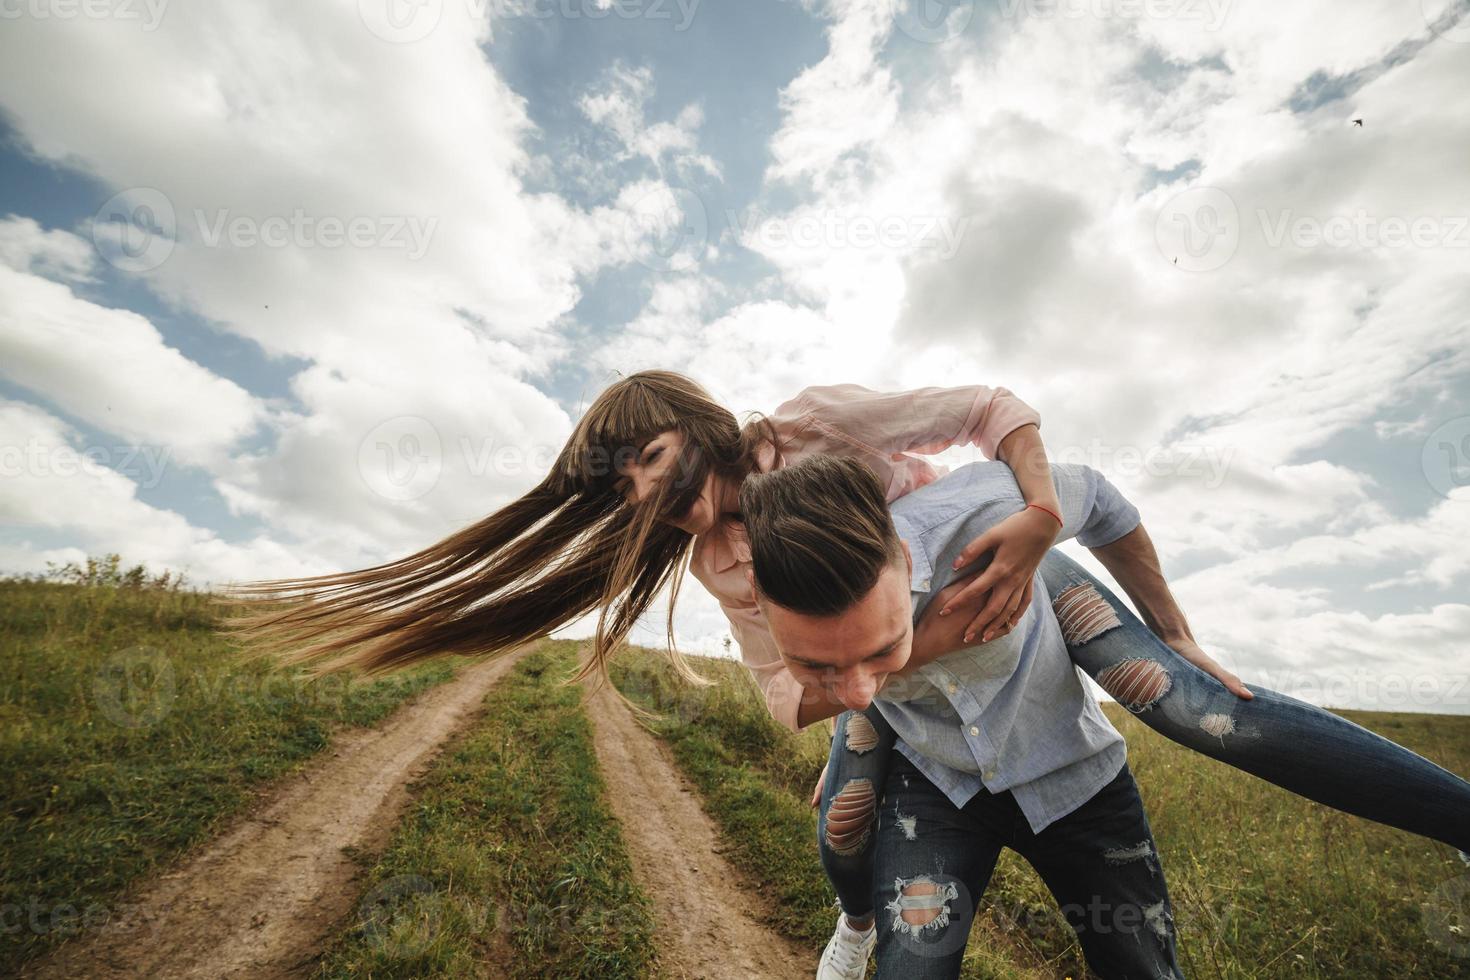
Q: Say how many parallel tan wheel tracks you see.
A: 2